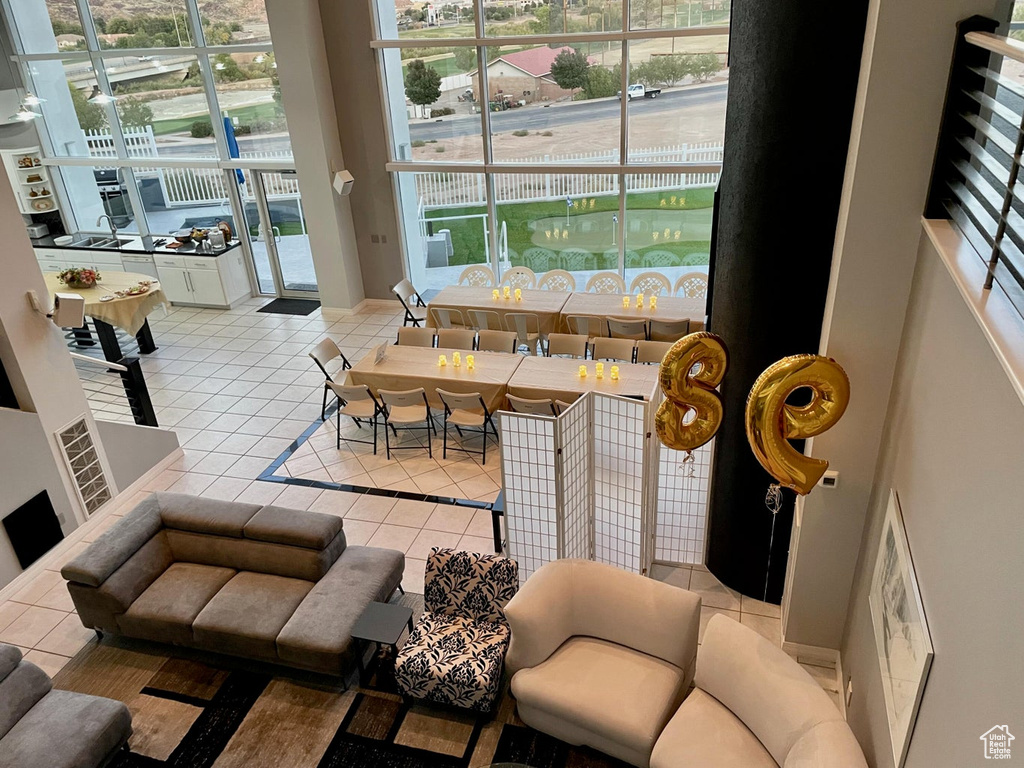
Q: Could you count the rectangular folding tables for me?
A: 4